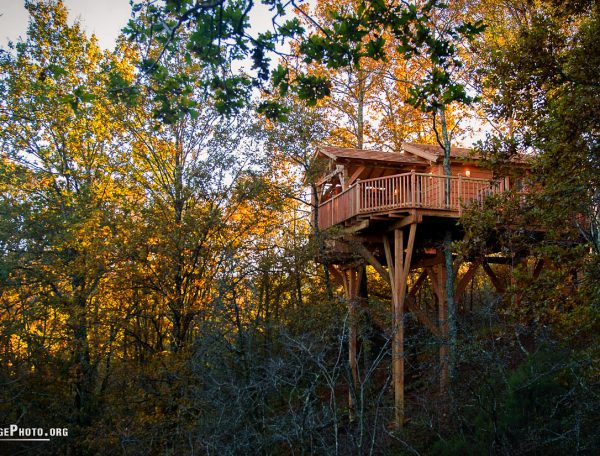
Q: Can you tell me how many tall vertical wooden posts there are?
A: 3